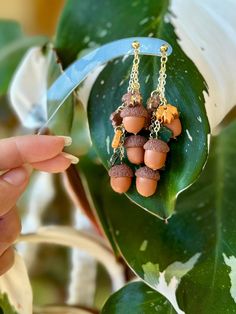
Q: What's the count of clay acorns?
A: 6